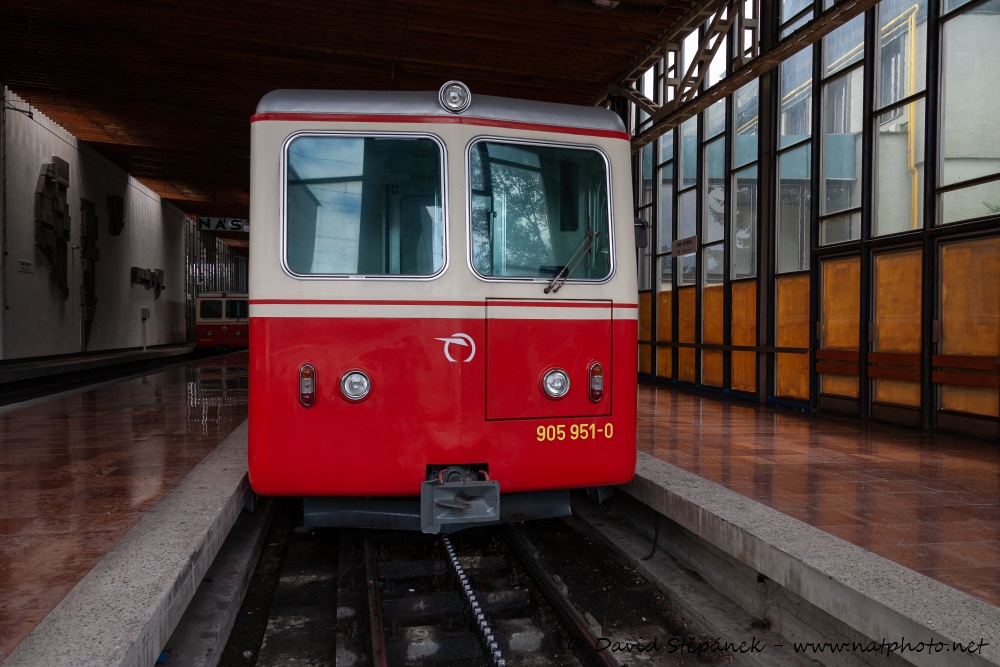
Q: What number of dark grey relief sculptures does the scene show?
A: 4